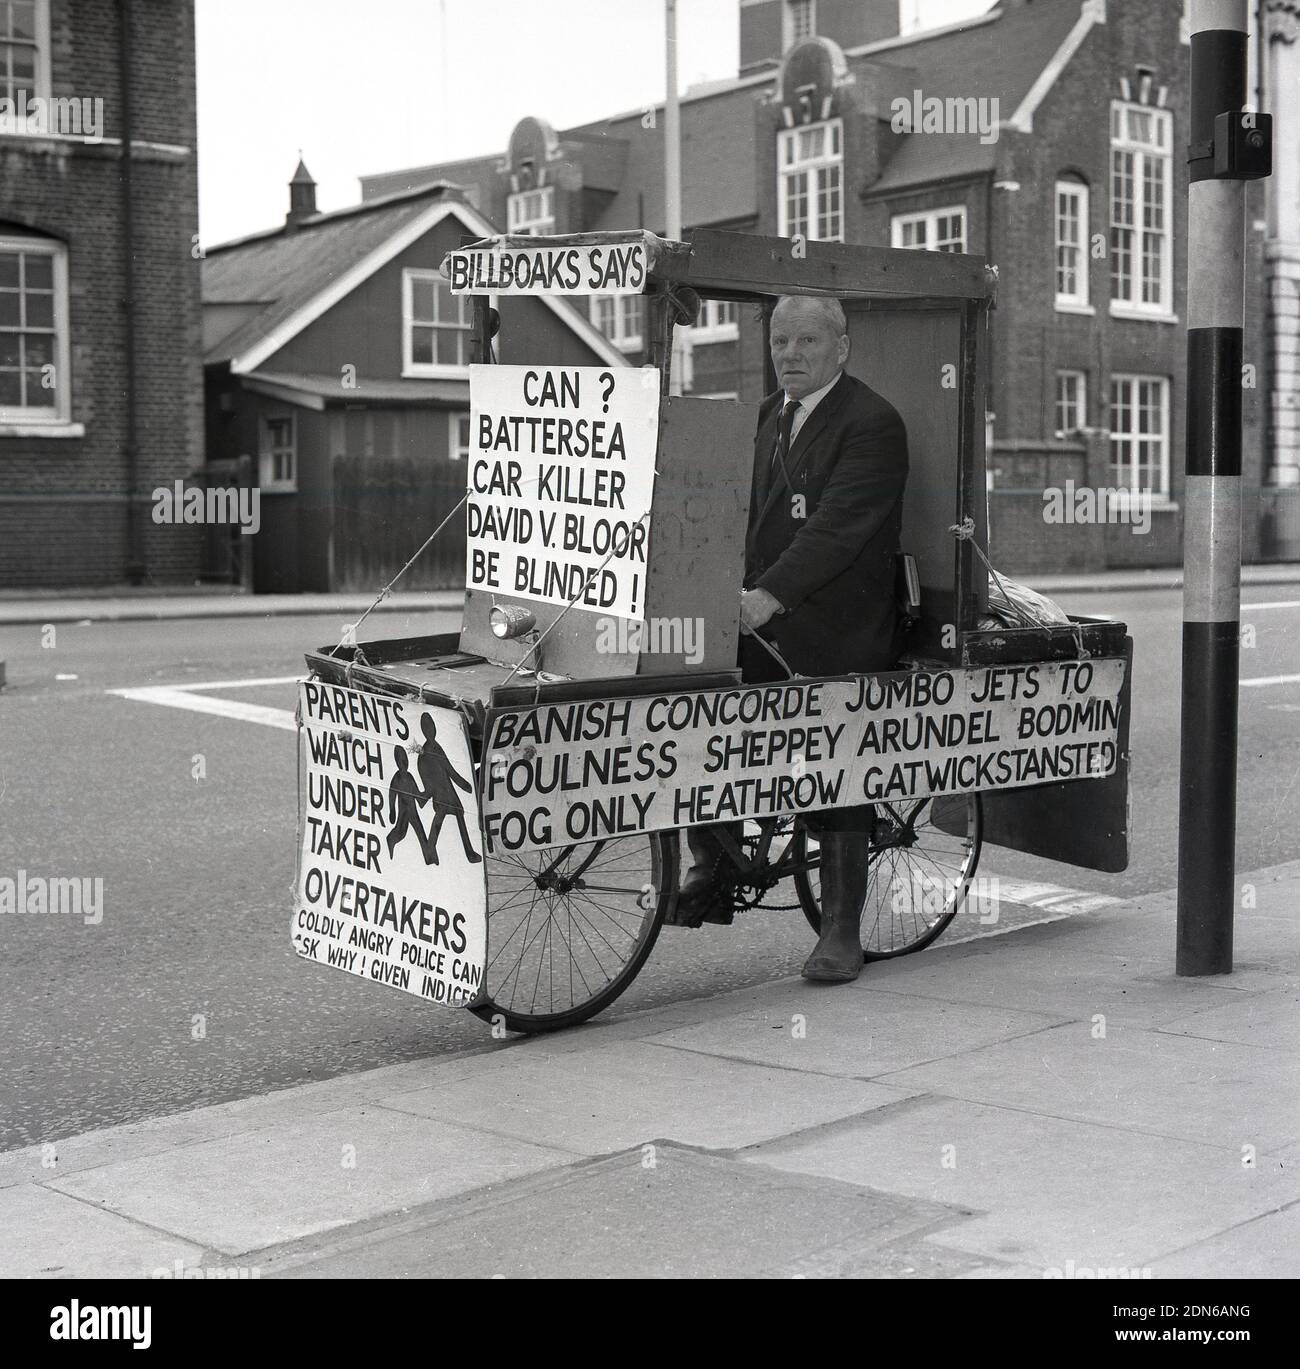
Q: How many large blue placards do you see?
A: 0